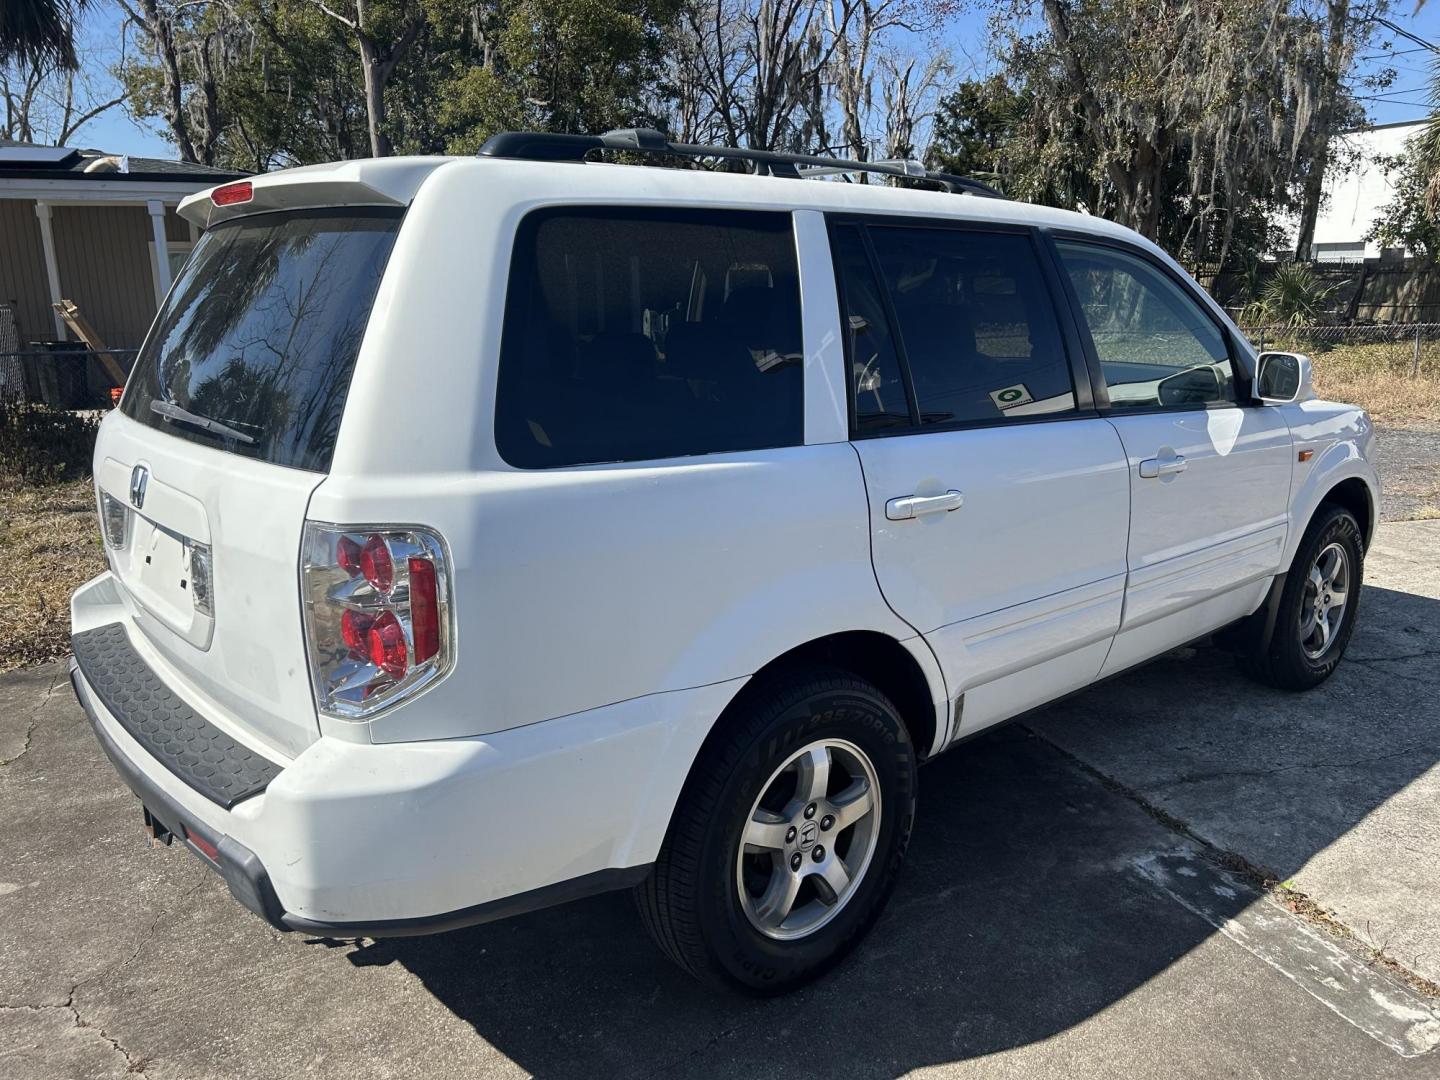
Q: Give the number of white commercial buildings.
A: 1